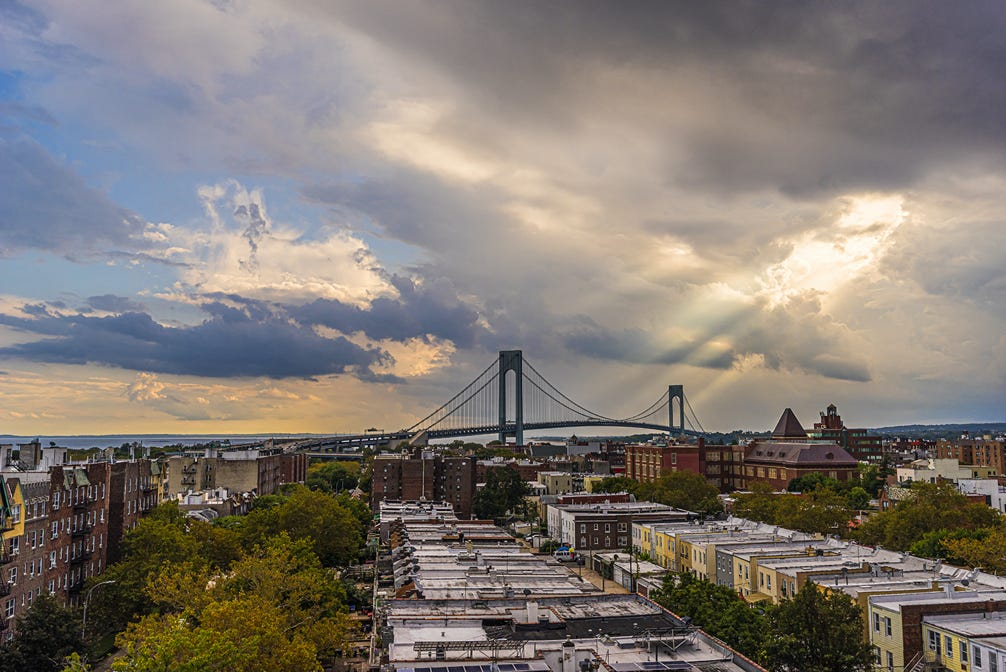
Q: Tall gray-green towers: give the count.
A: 2